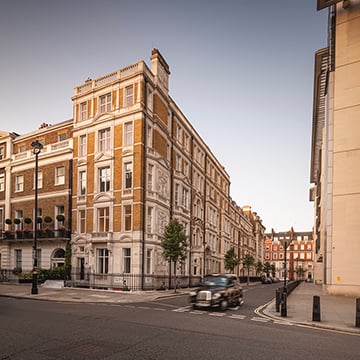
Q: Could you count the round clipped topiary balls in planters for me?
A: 6